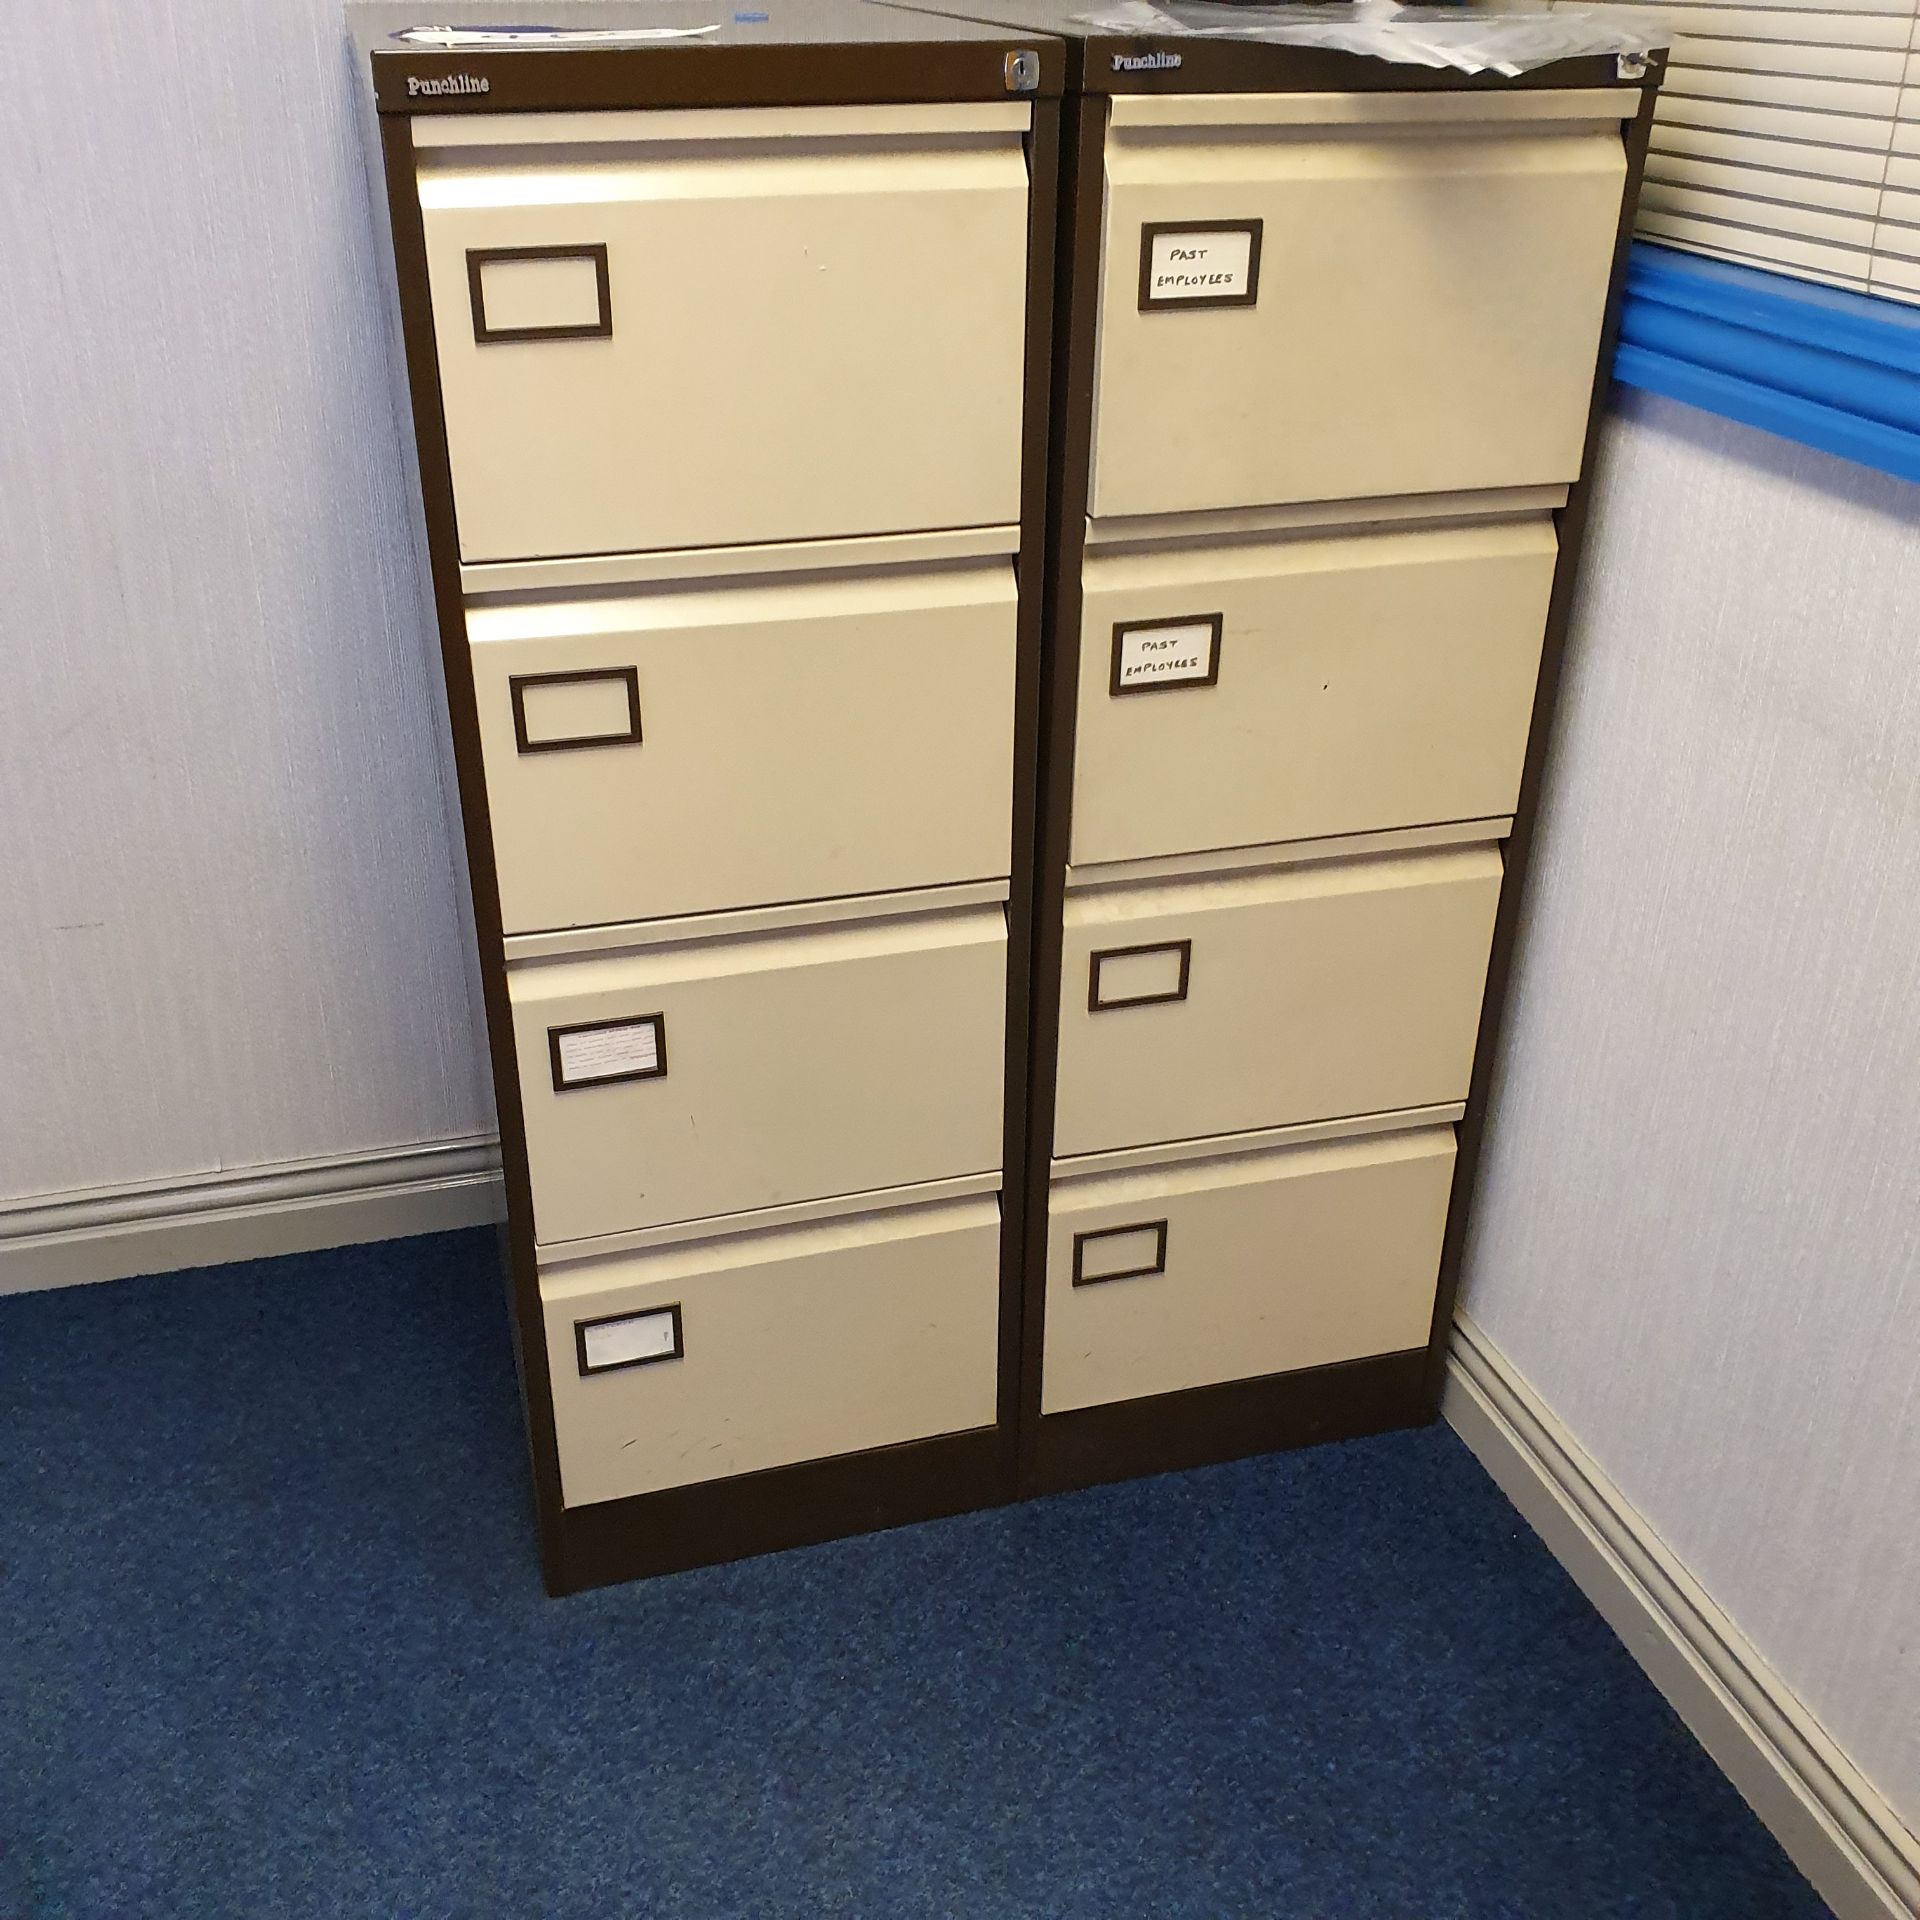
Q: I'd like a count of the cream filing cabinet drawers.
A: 8